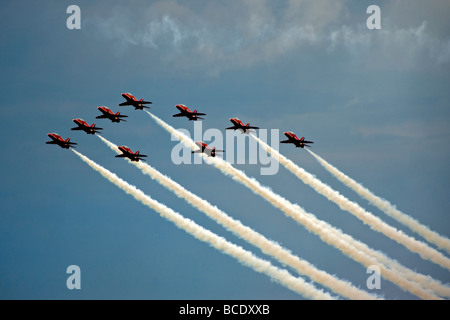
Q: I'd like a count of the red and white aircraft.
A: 9